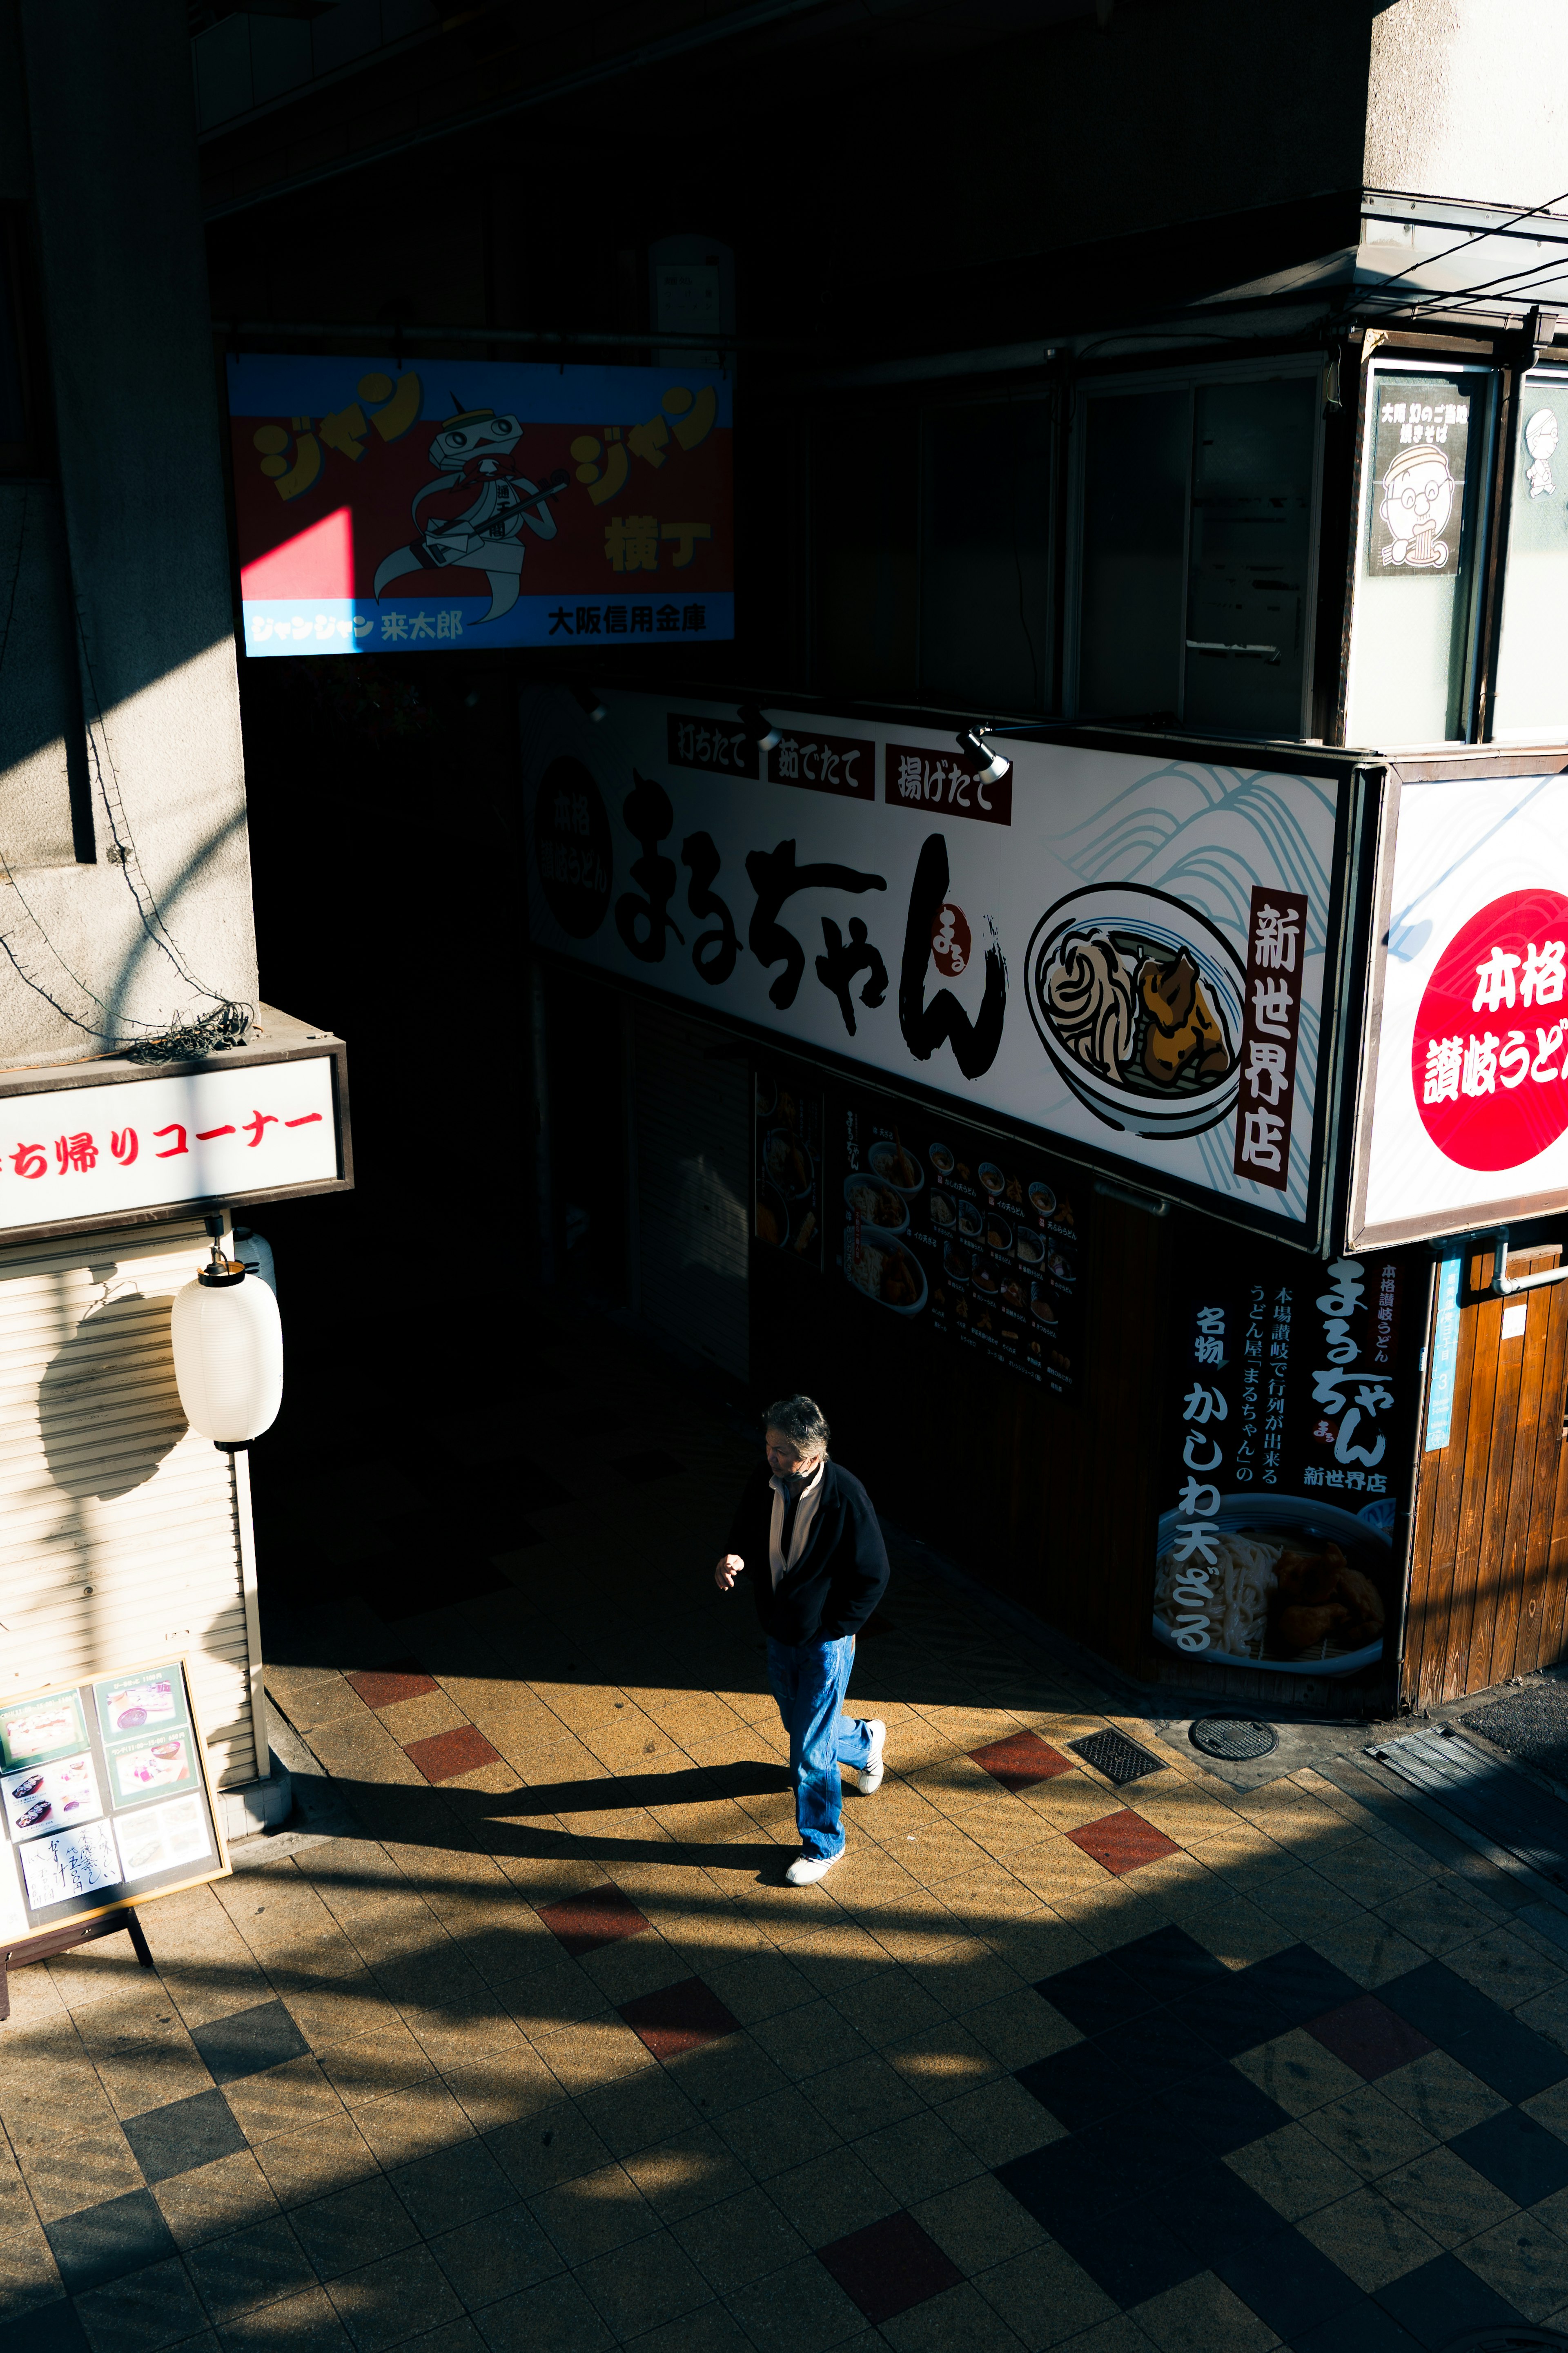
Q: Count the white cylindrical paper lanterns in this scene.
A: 2